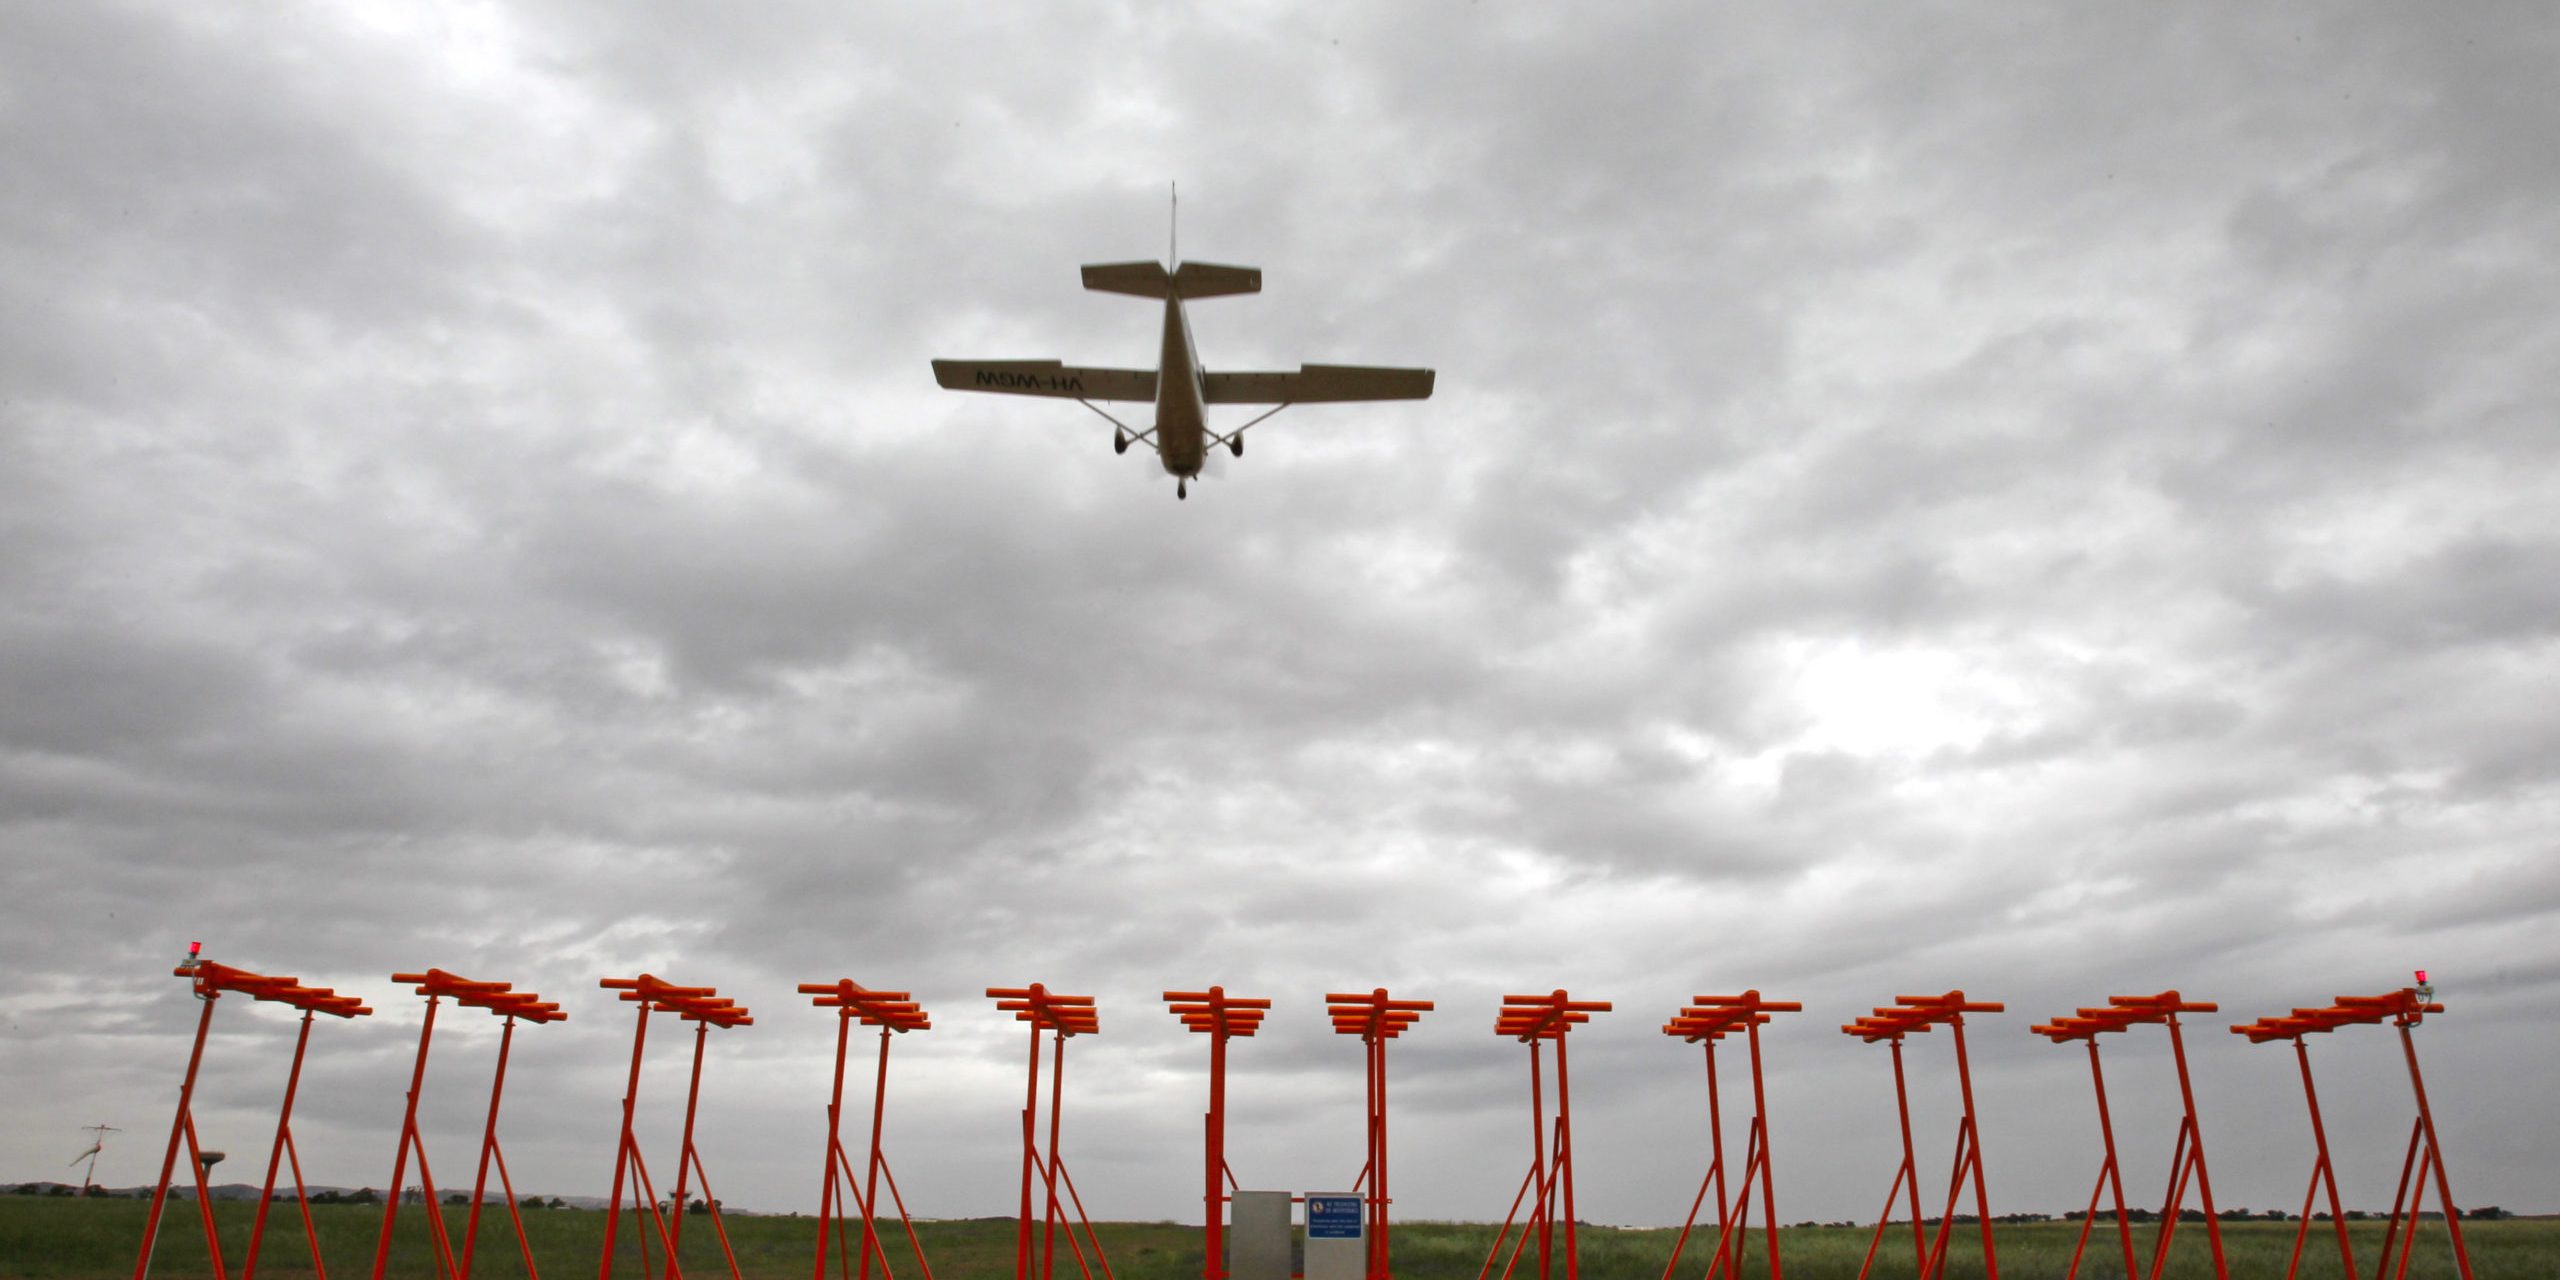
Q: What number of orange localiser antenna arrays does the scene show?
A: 12